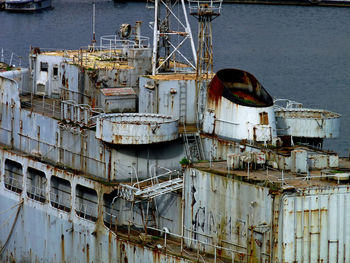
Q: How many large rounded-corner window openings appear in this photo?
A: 4